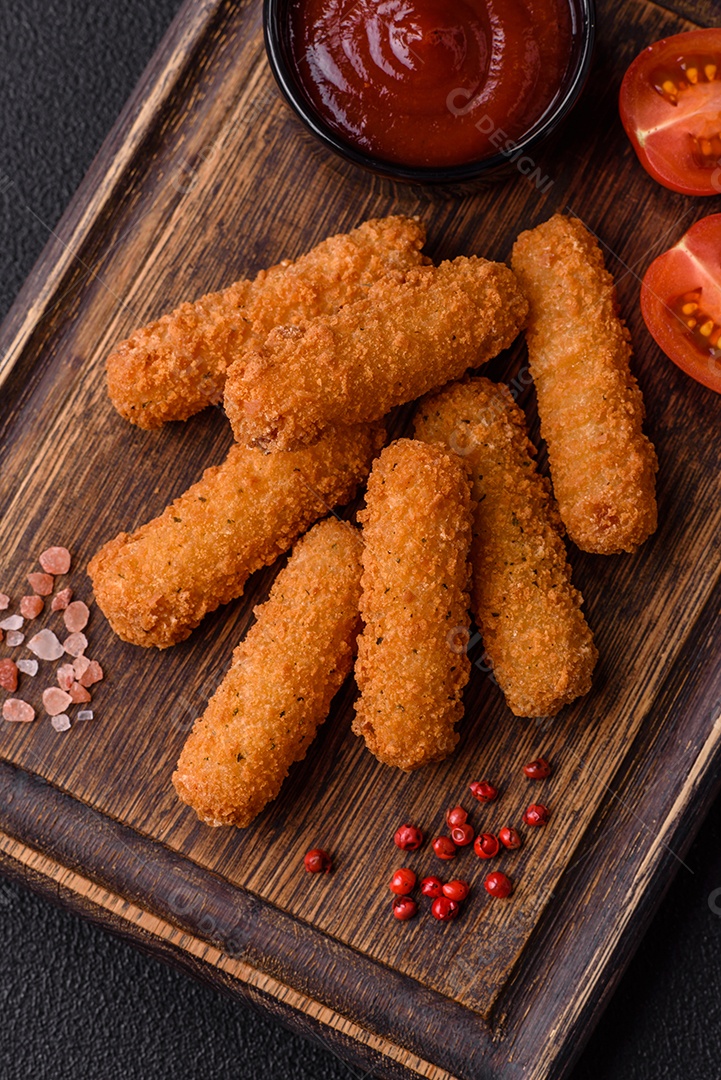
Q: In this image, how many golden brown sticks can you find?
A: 7